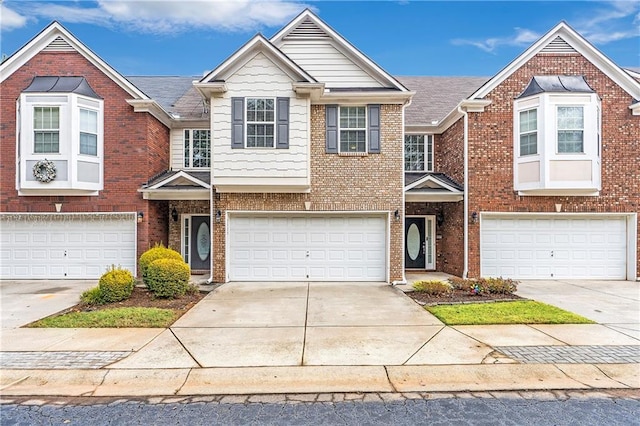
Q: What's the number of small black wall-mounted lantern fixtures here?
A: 6